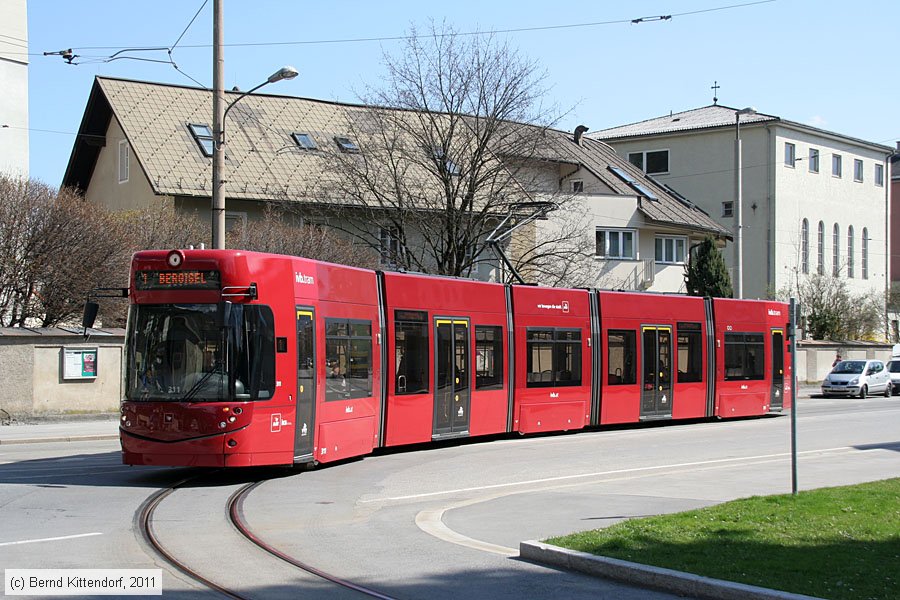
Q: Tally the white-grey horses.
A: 0